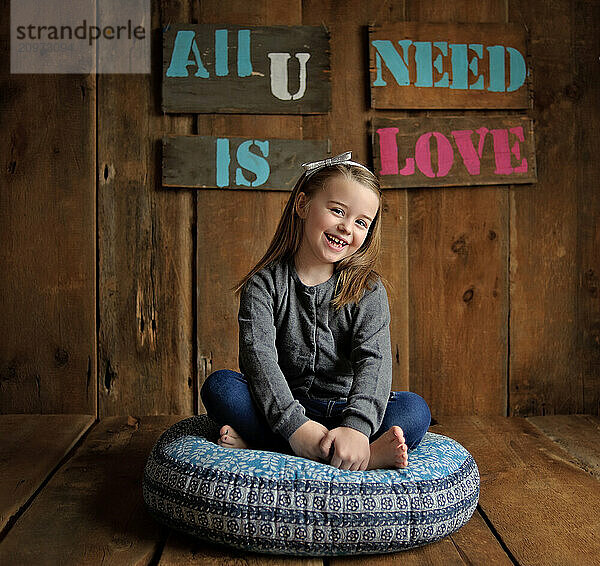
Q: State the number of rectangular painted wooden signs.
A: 4